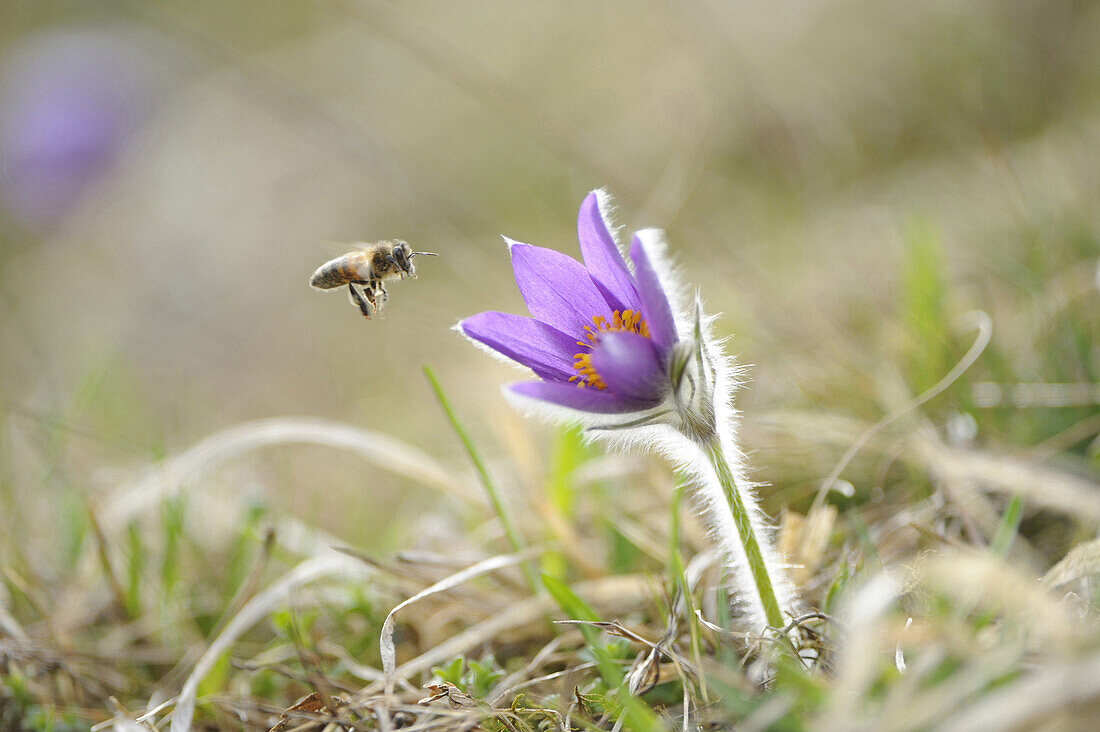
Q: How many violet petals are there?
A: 6